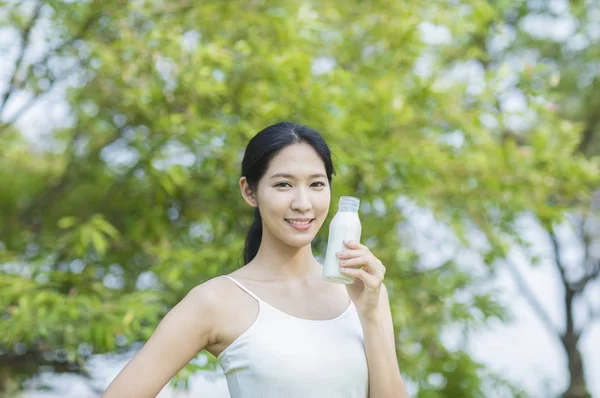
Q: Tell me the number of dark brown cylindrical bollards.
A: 0